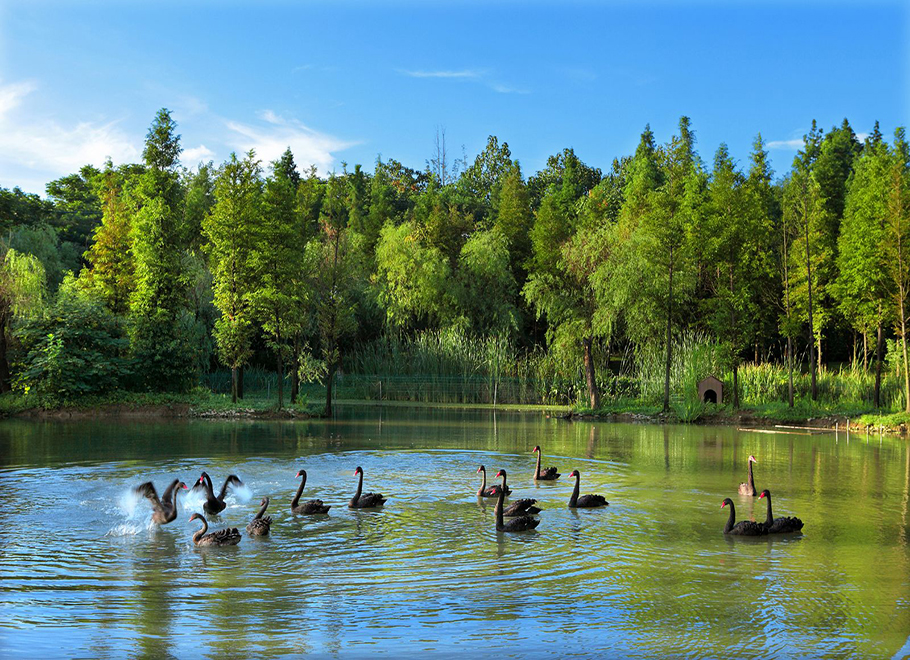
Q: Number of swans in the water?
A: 14